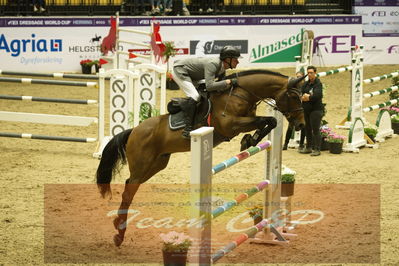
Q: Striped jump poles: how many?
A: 11